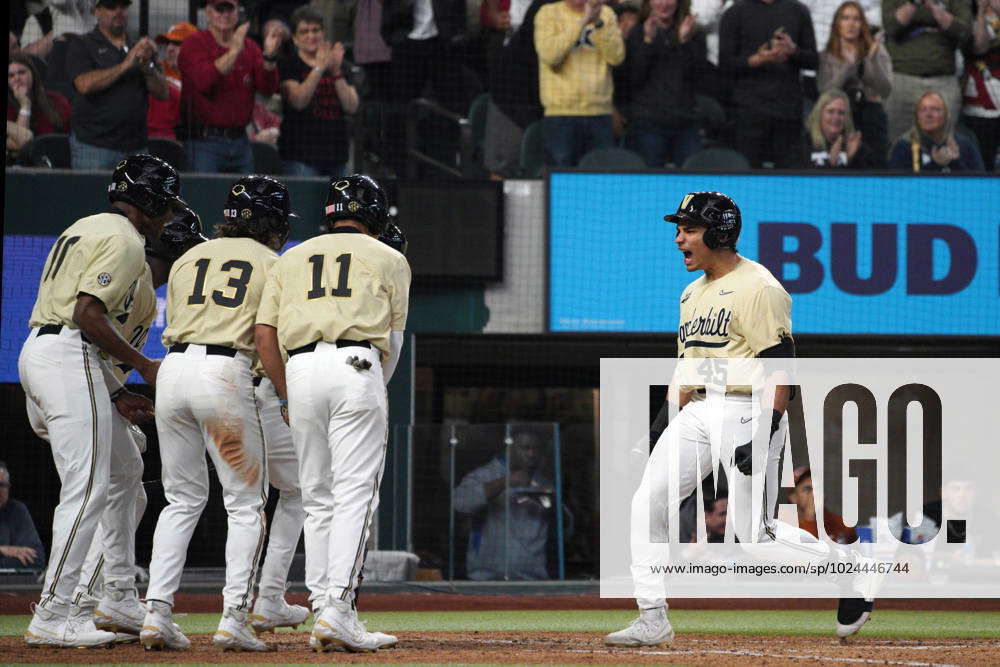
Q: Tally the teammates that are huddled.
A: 5